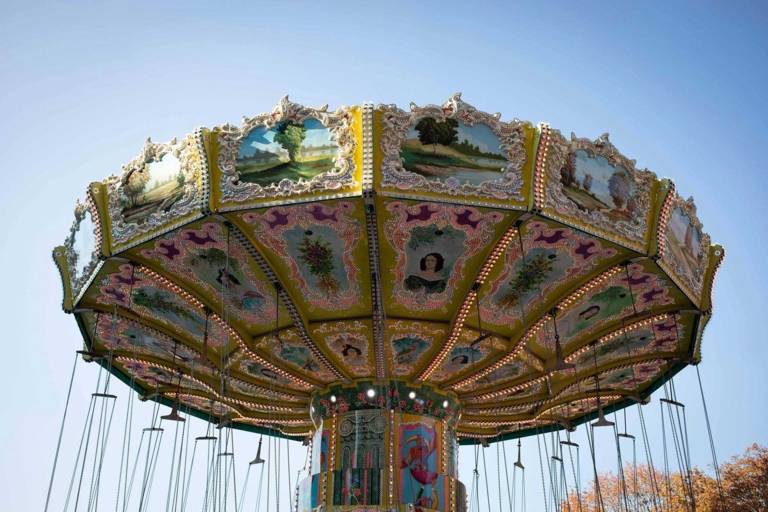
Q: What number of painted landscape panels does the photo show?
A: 6